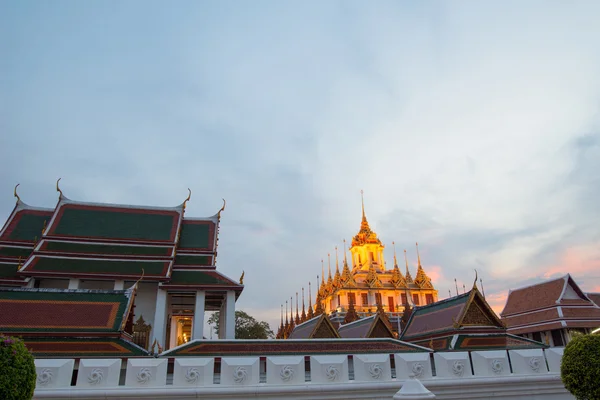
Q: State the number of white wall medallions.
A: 12